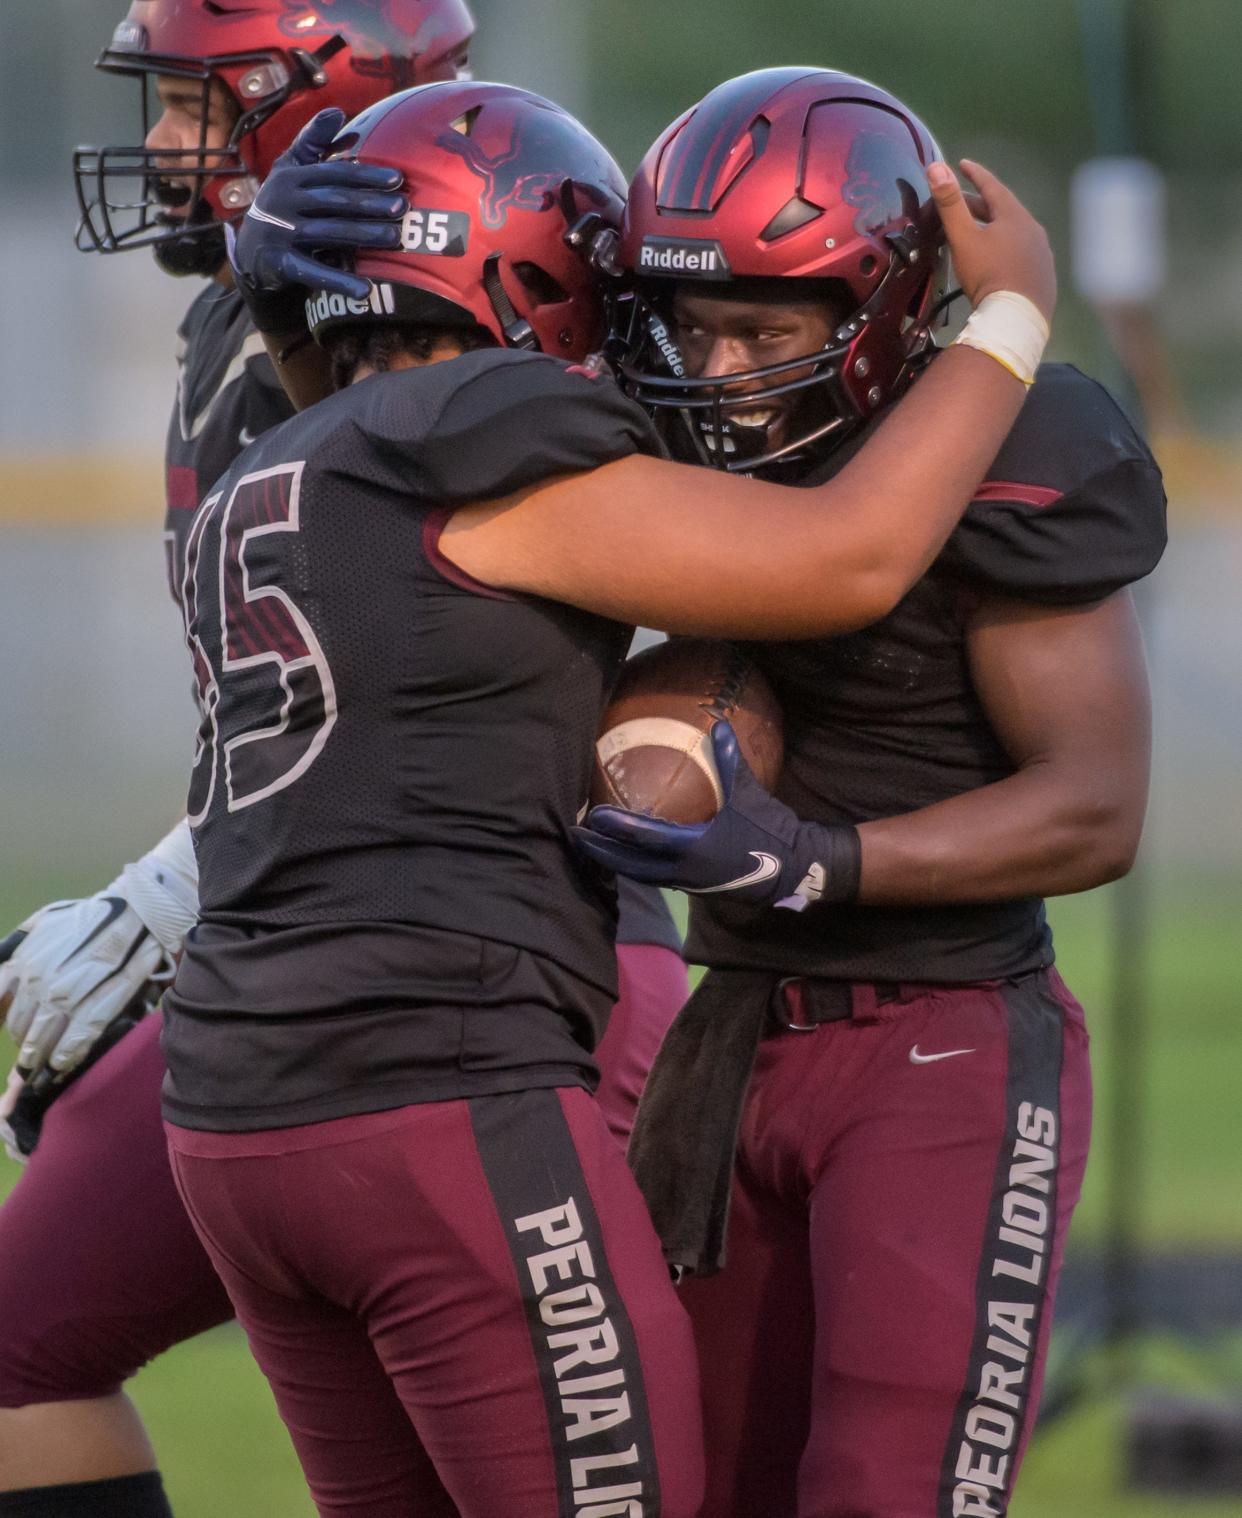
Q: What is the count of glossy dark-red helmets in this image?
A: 3